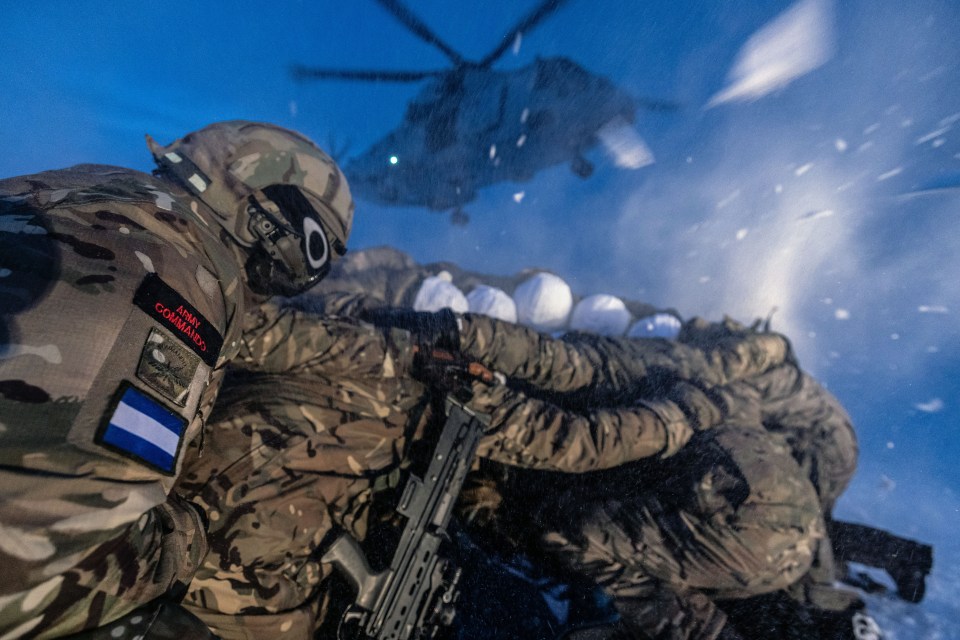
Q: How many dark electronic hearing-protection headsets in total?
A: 1